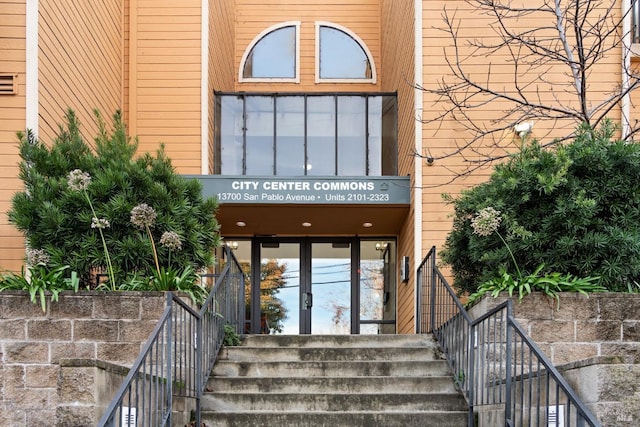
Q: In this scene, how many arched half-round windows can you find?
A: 2